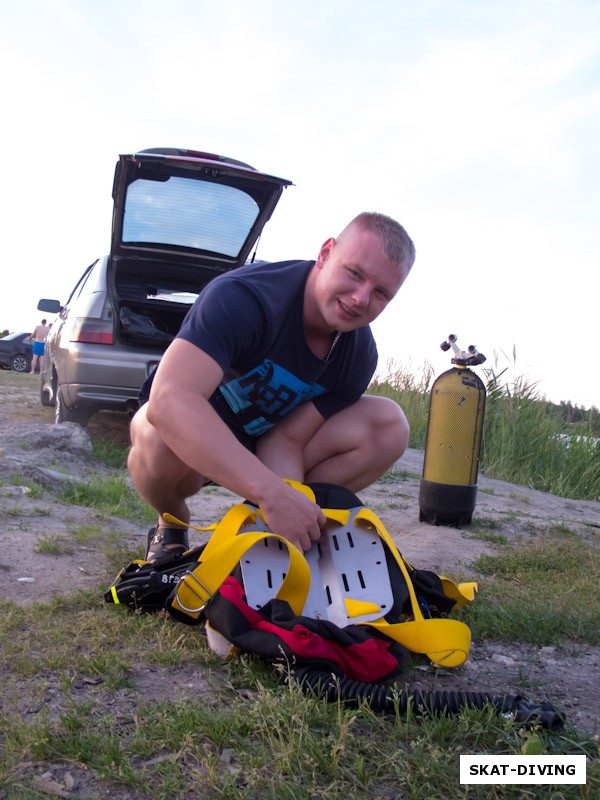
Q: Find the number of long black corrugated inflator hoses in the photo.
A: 1